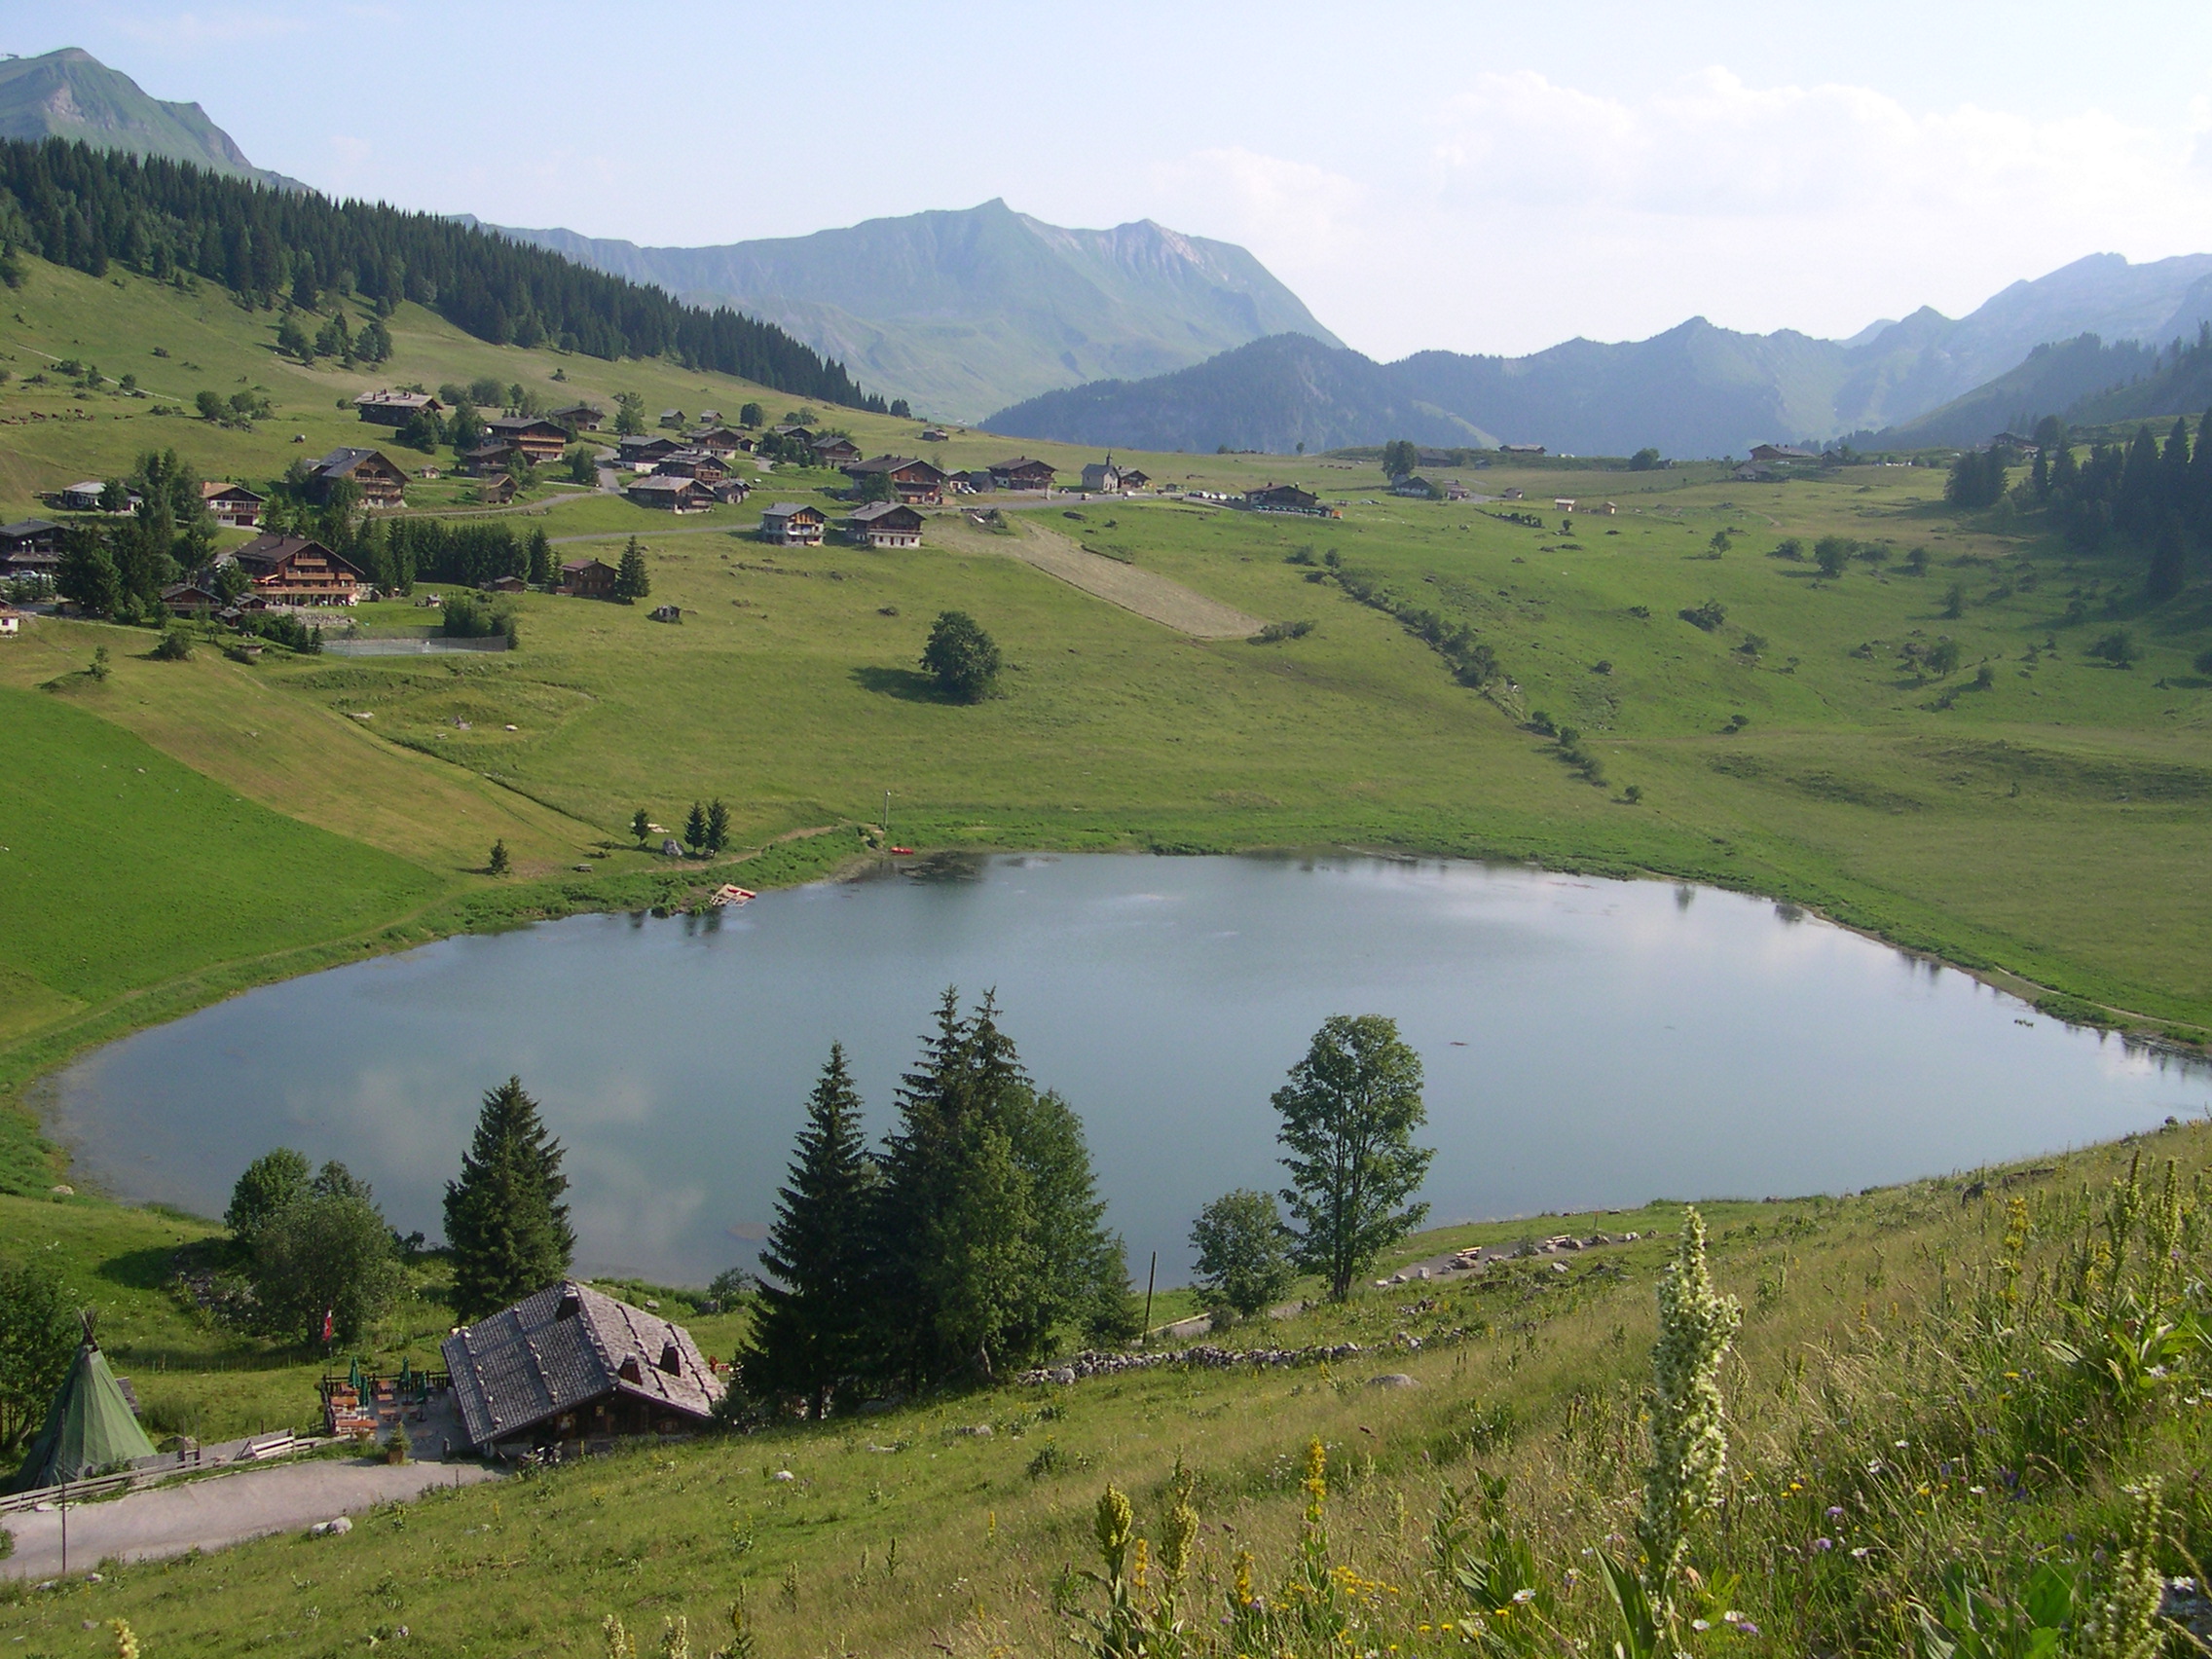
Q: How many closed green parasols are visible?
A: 4